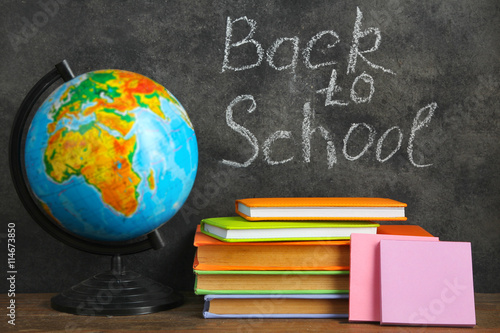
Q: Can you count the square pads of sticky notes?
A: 2